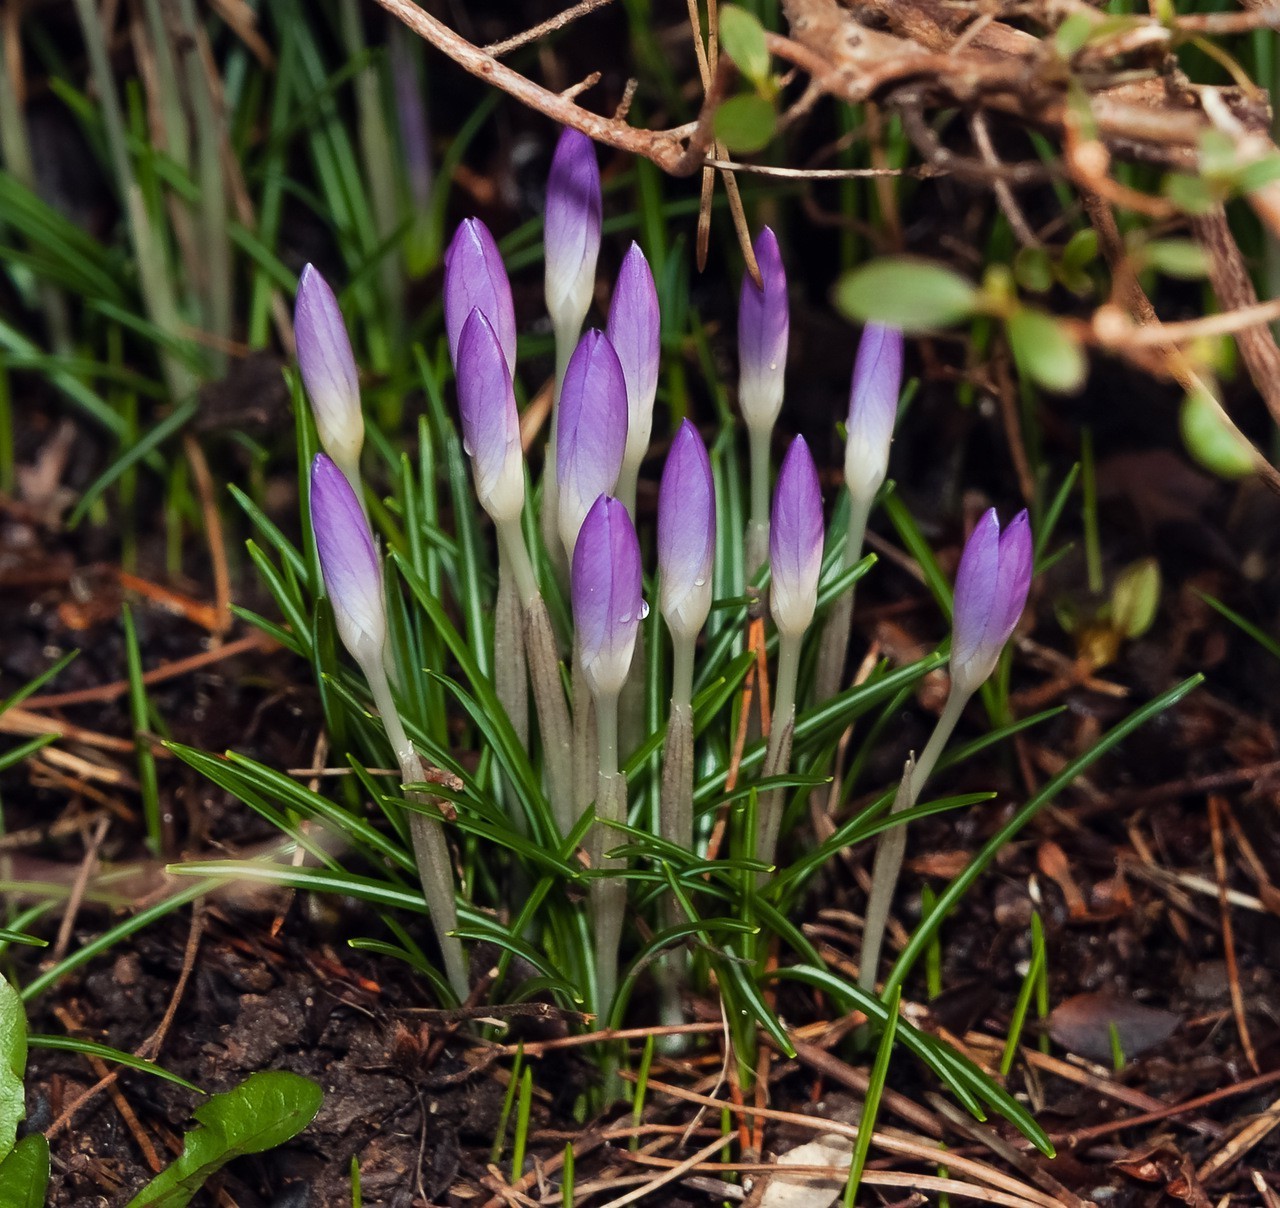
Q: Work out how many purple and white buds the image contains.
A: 13